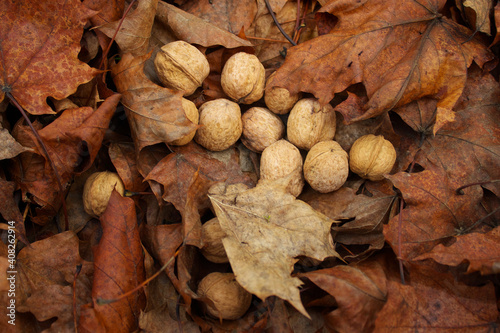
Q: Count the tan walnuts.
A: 13